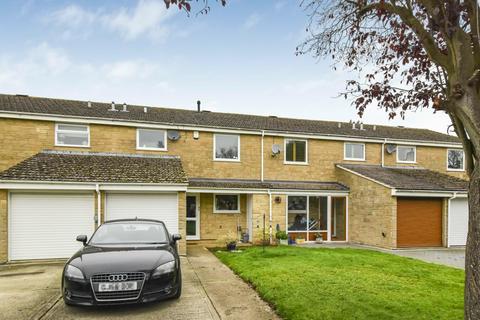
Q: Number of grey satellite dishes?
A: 3